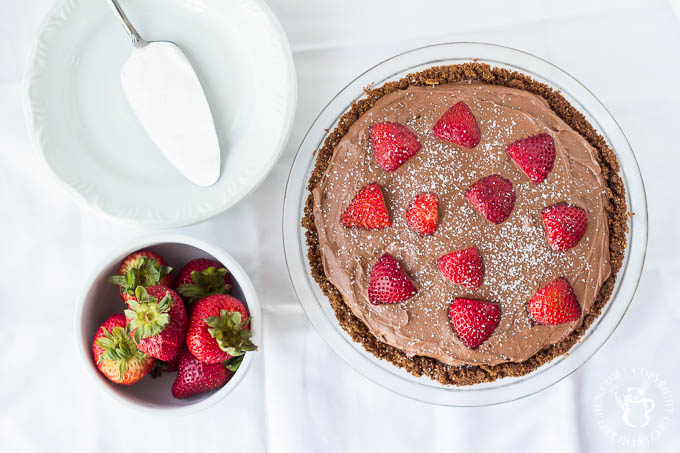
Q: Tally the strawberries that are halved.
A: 11